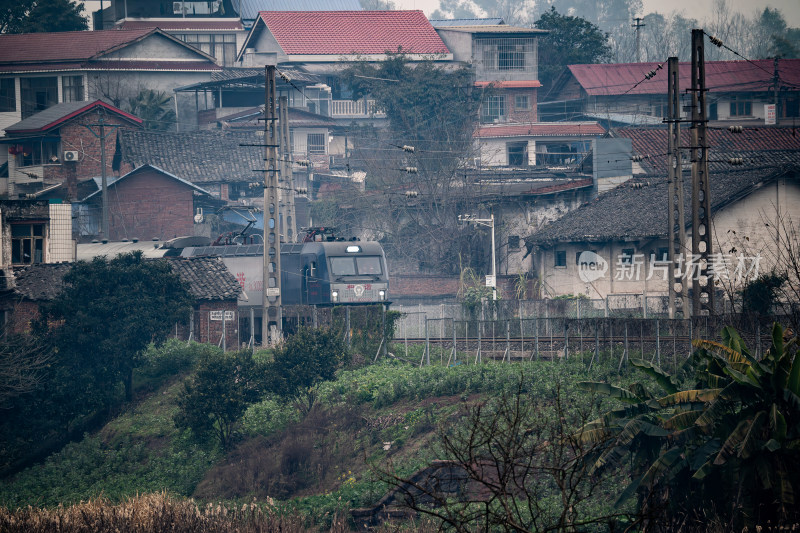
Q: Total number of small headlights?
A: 2